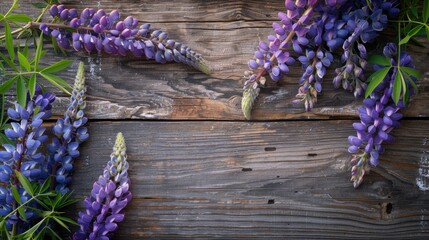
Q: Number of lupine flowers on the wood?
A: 8